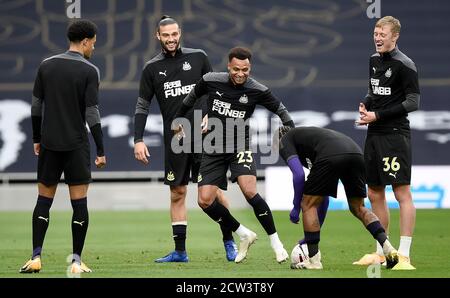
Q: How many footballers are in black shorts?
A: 5